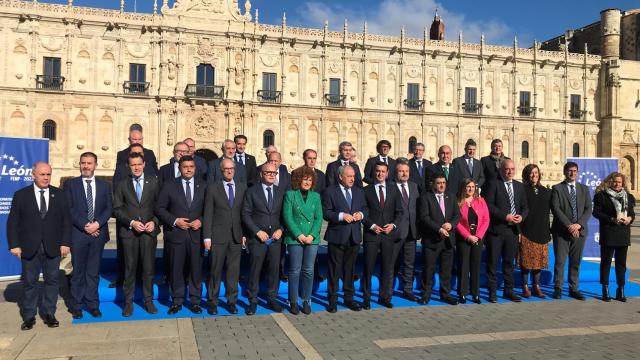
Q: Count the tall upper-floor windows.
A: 9